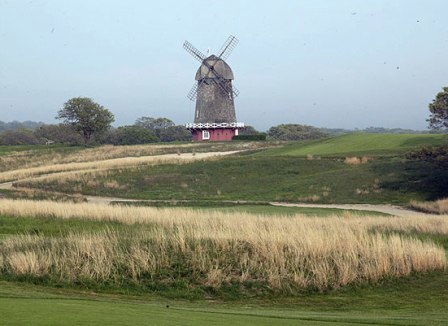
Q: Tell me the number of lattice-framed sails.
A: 4